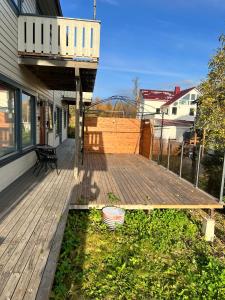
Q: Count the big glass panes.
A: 2